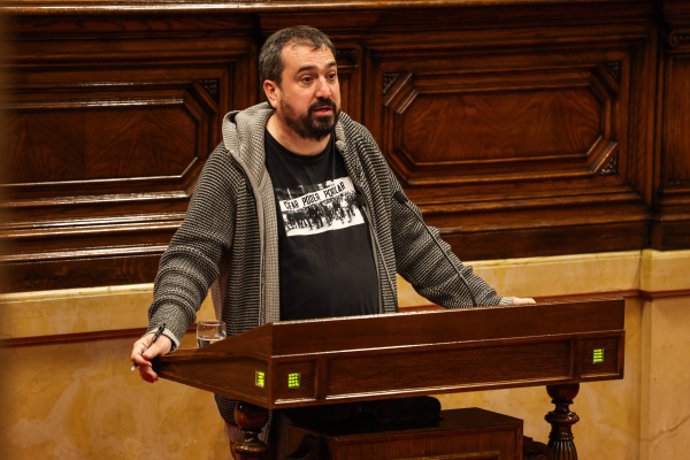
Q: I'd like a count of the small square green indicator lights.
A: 3